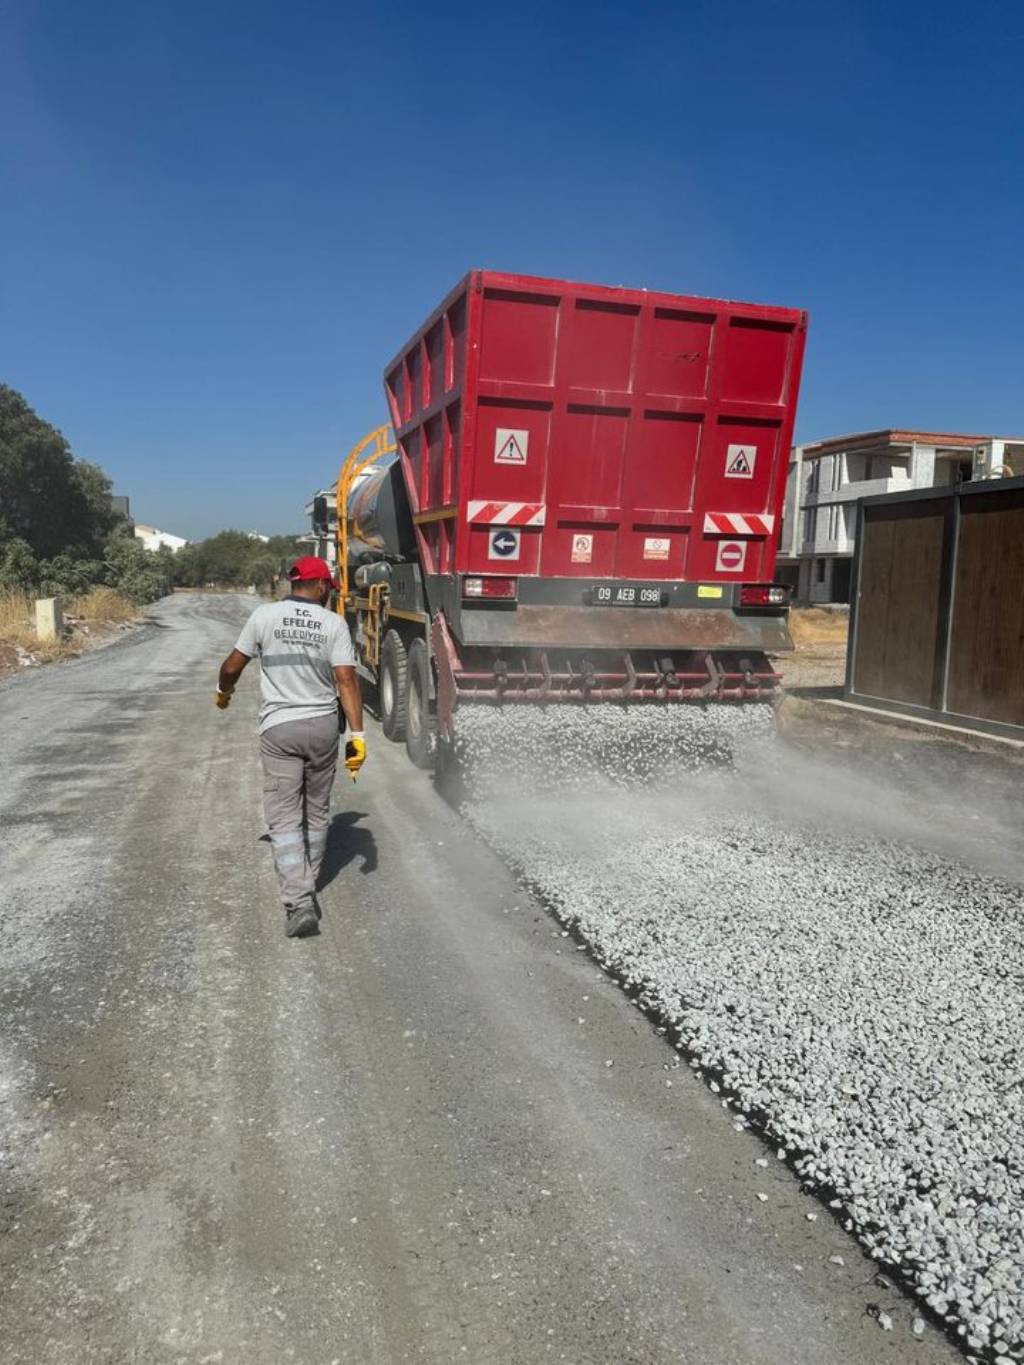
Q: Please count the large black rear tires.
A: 2